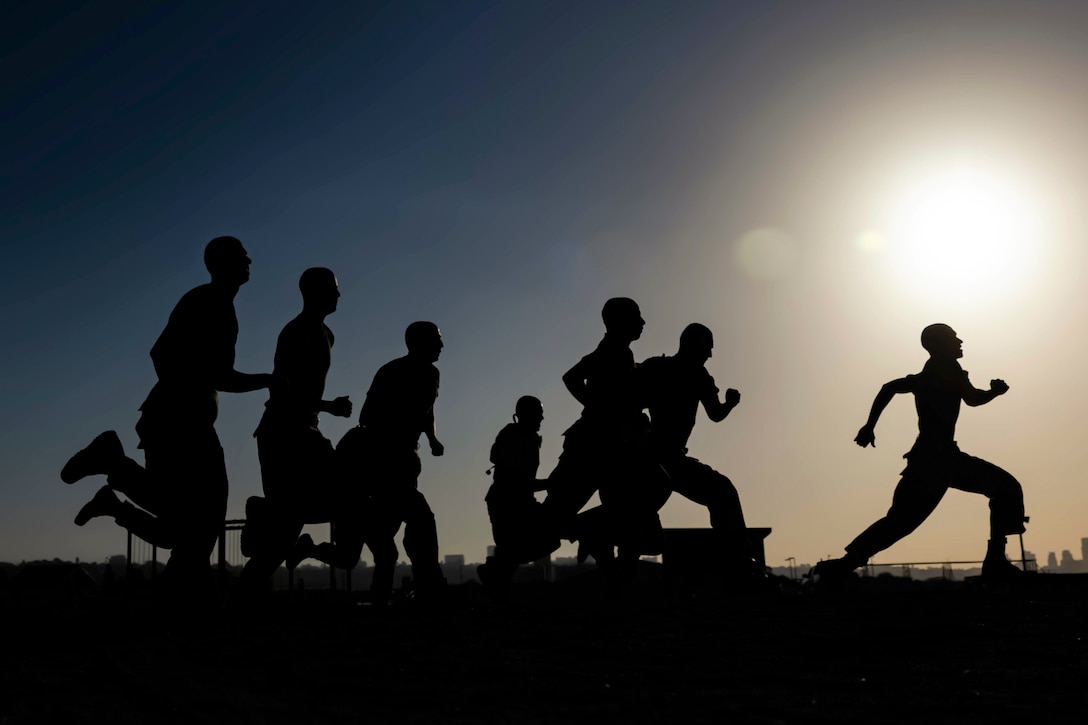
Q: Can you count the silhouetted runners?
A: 7